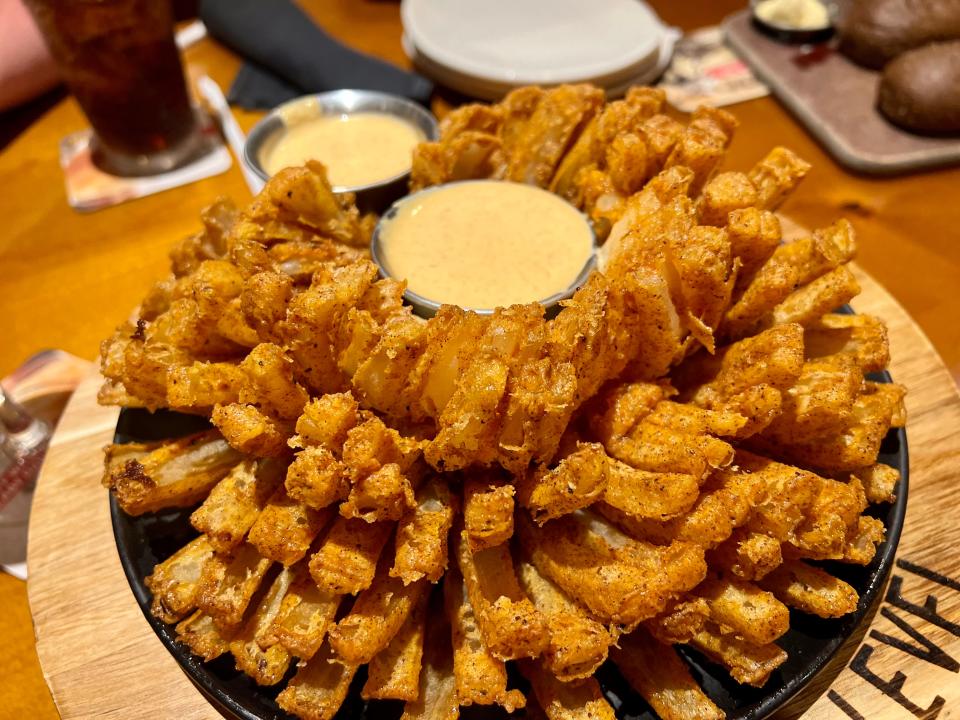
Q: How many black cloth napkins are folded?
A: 1